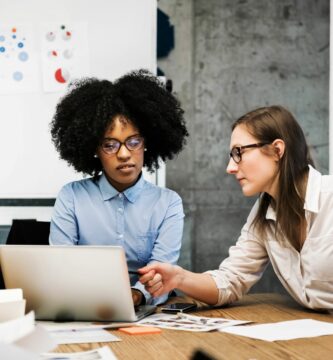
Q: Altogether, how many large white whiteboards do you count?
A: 1